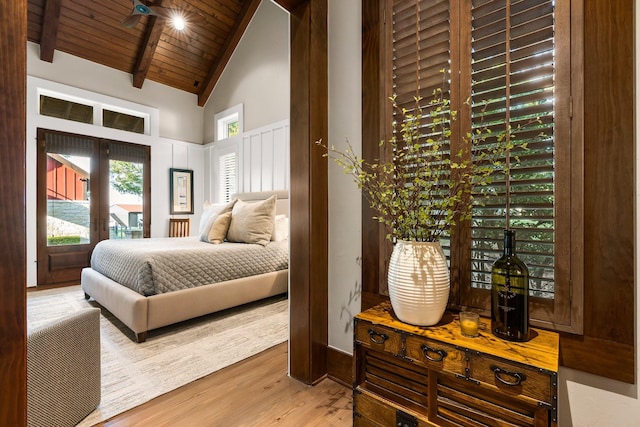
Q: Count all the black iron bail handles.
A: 3